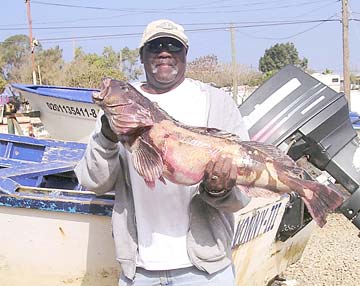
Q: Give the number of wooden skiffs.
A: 2